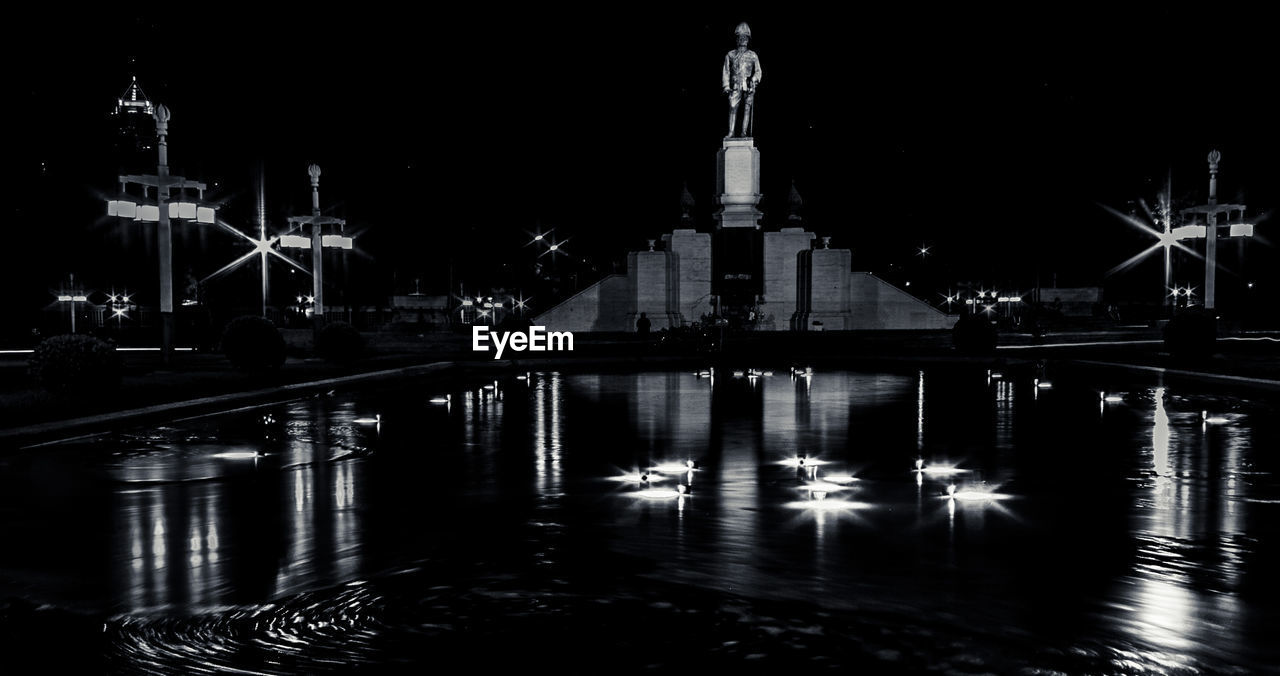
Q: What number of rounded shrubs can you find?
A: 5